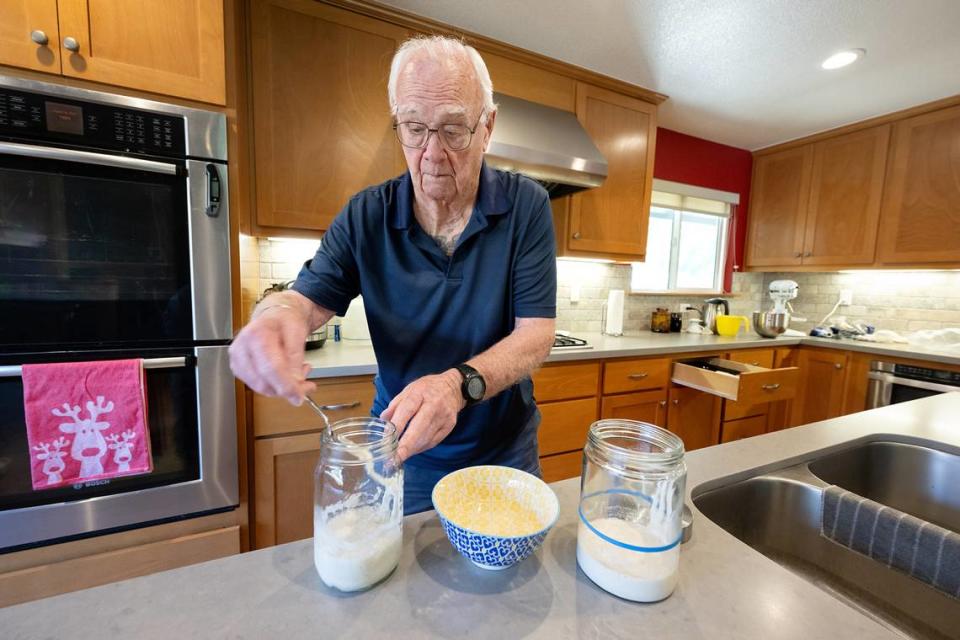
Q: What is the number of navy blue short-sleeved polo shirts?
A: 1